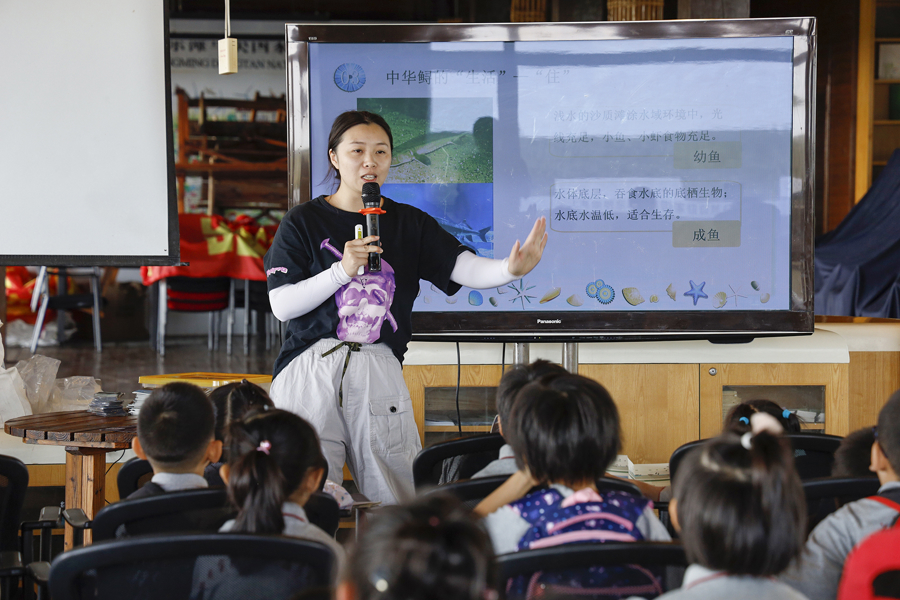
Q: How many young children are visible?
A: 10